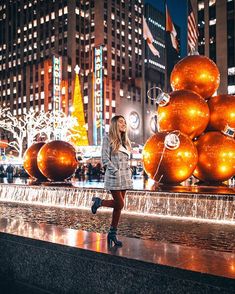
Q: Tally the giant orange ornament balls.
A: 7